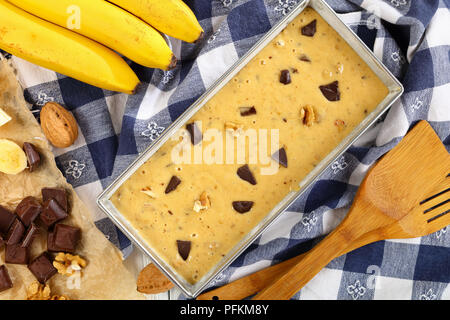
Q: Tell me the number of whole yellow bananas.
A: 3